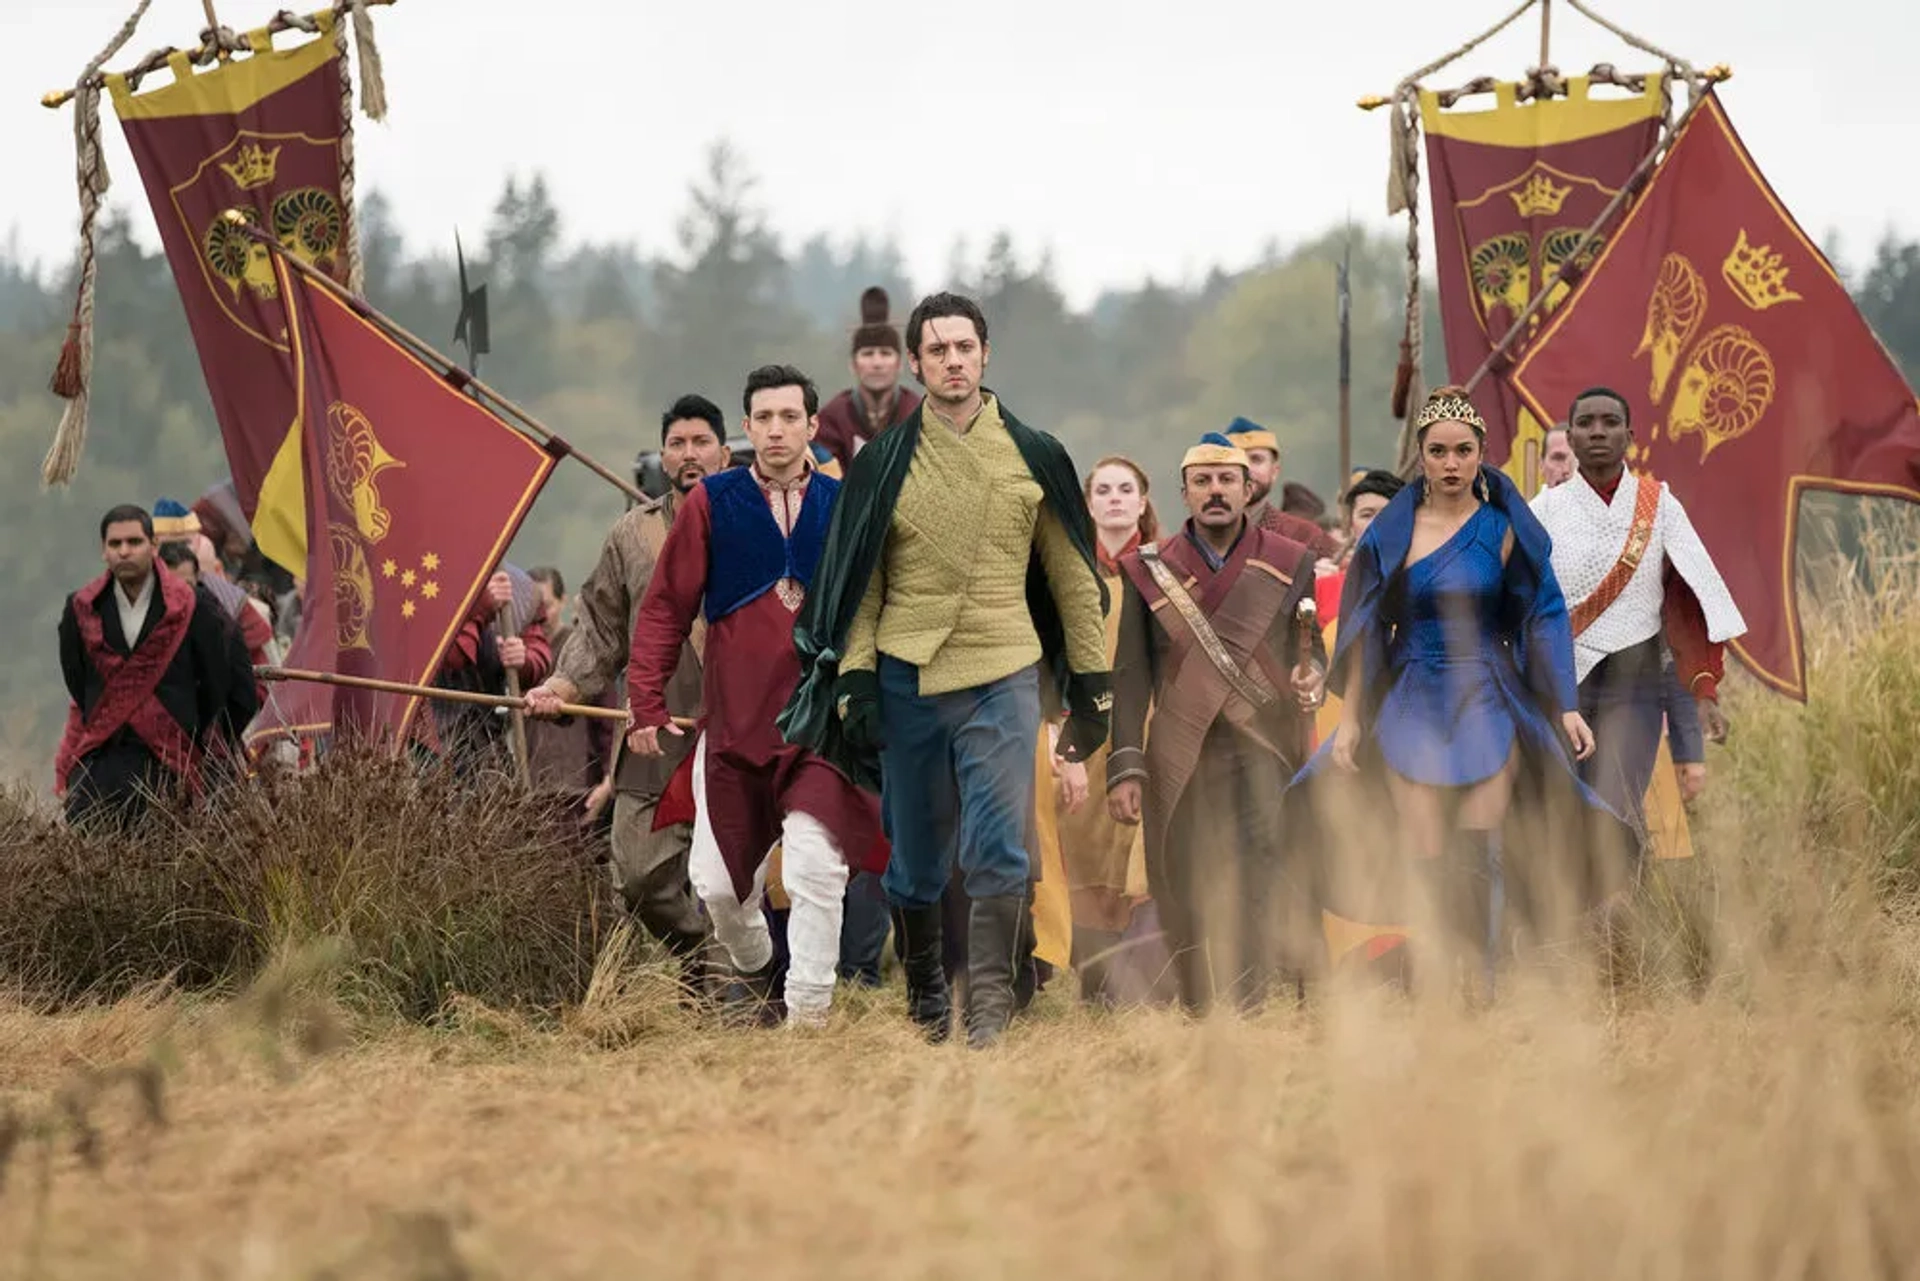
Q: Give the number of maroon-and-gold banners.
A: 4